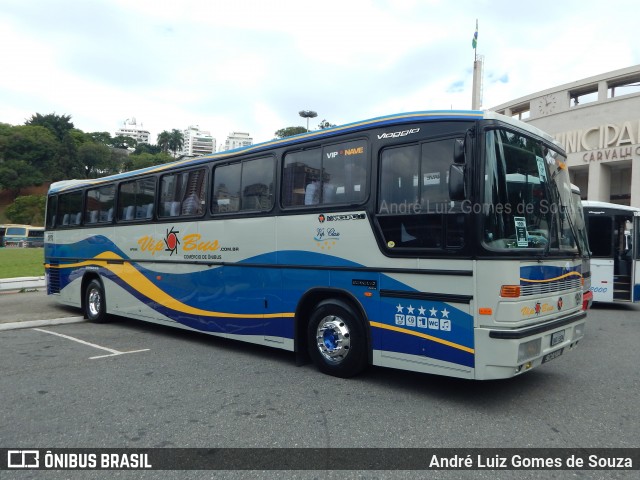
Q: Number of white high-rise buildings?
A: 3